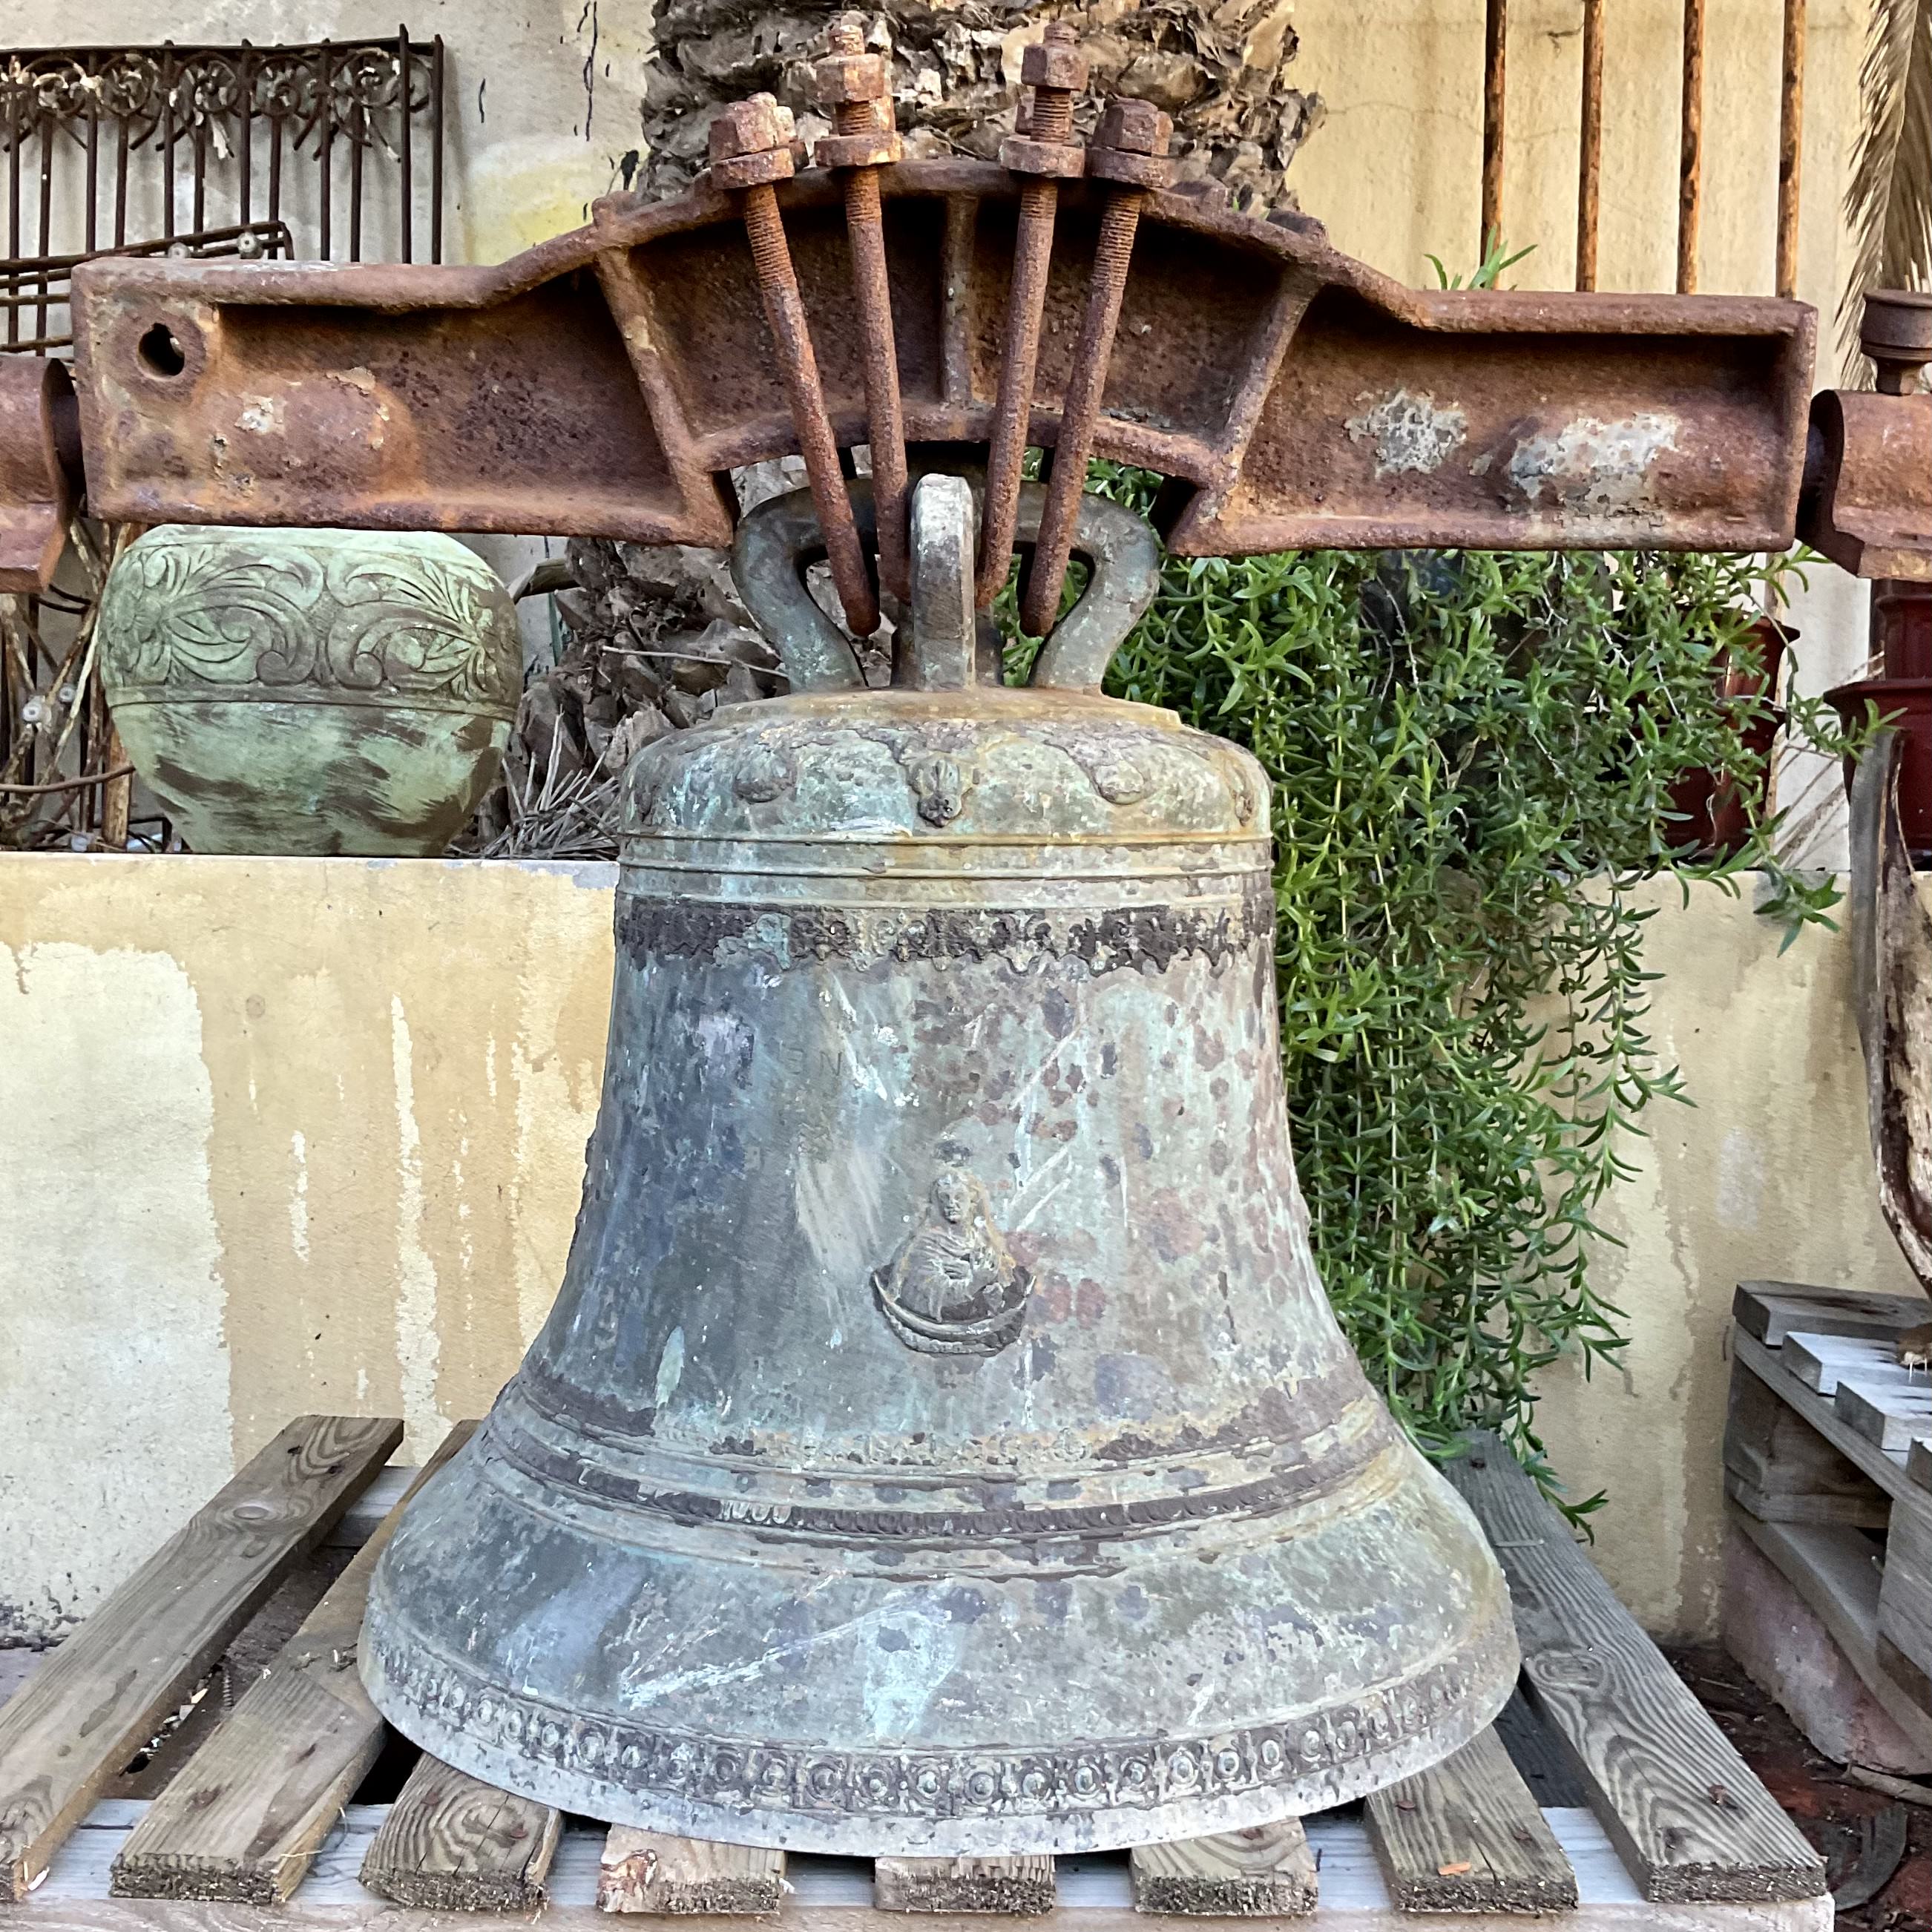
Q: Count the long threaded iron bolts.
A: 4